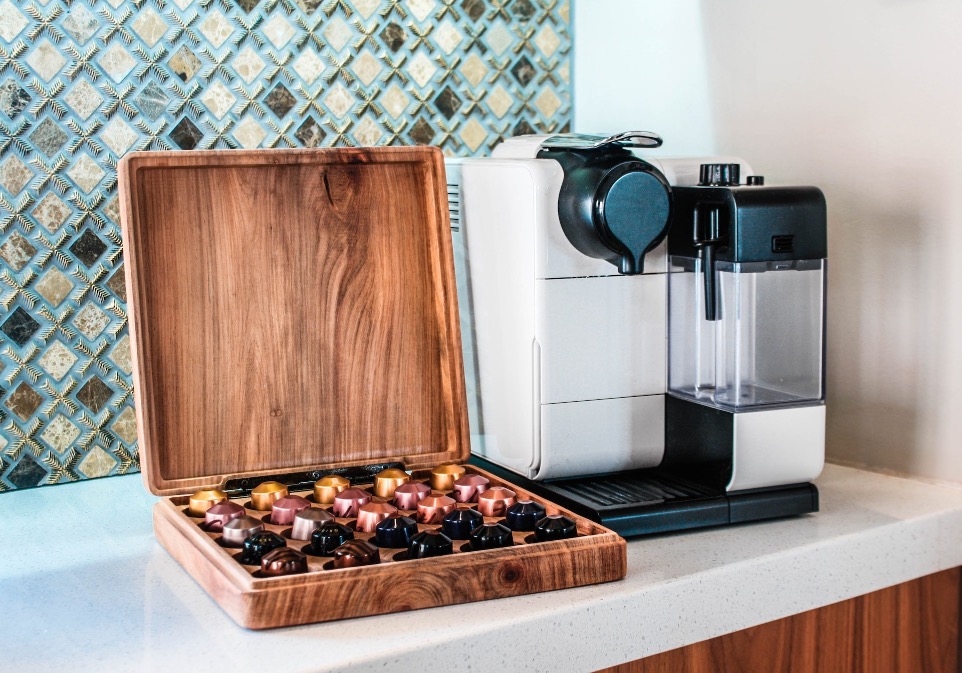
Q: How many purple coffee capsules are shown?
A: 5